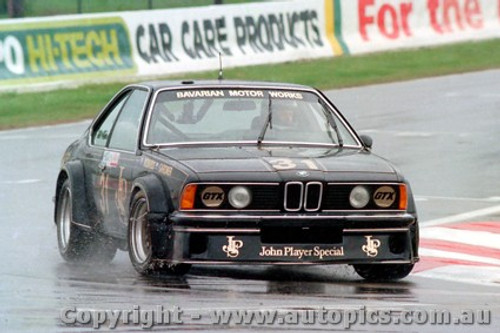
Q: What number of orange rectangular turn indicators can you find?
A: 2